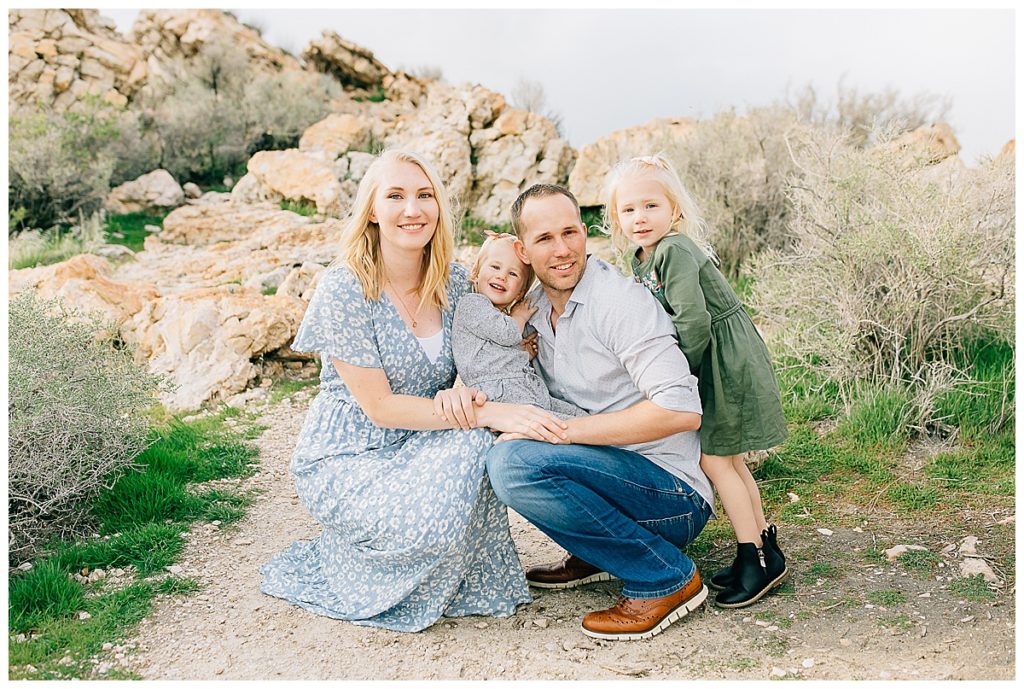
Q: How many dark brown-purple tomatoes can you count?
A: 0